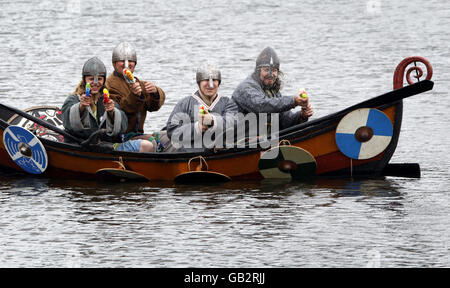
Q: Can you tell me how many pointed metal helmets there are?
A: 4